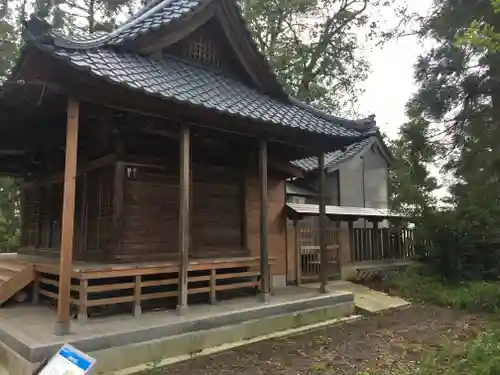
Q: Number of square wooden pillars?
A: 4